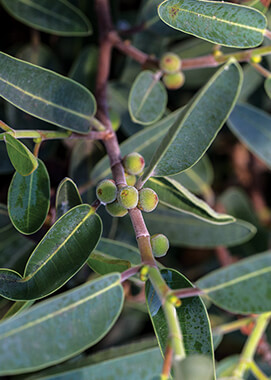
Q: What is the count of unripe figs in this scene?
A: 9